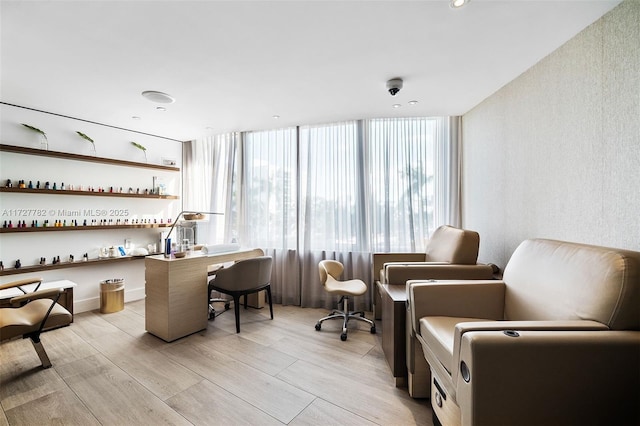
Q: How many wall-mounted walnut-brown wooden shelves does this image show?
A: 4